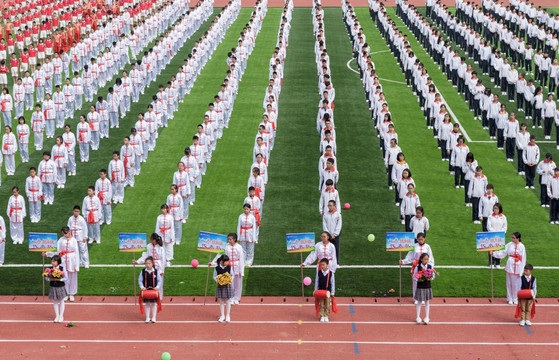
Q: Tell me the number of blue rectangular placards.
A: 6